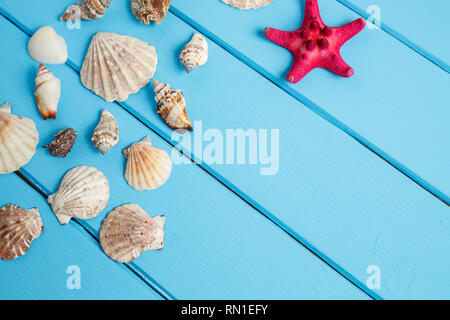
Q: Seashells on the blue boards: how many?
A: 15